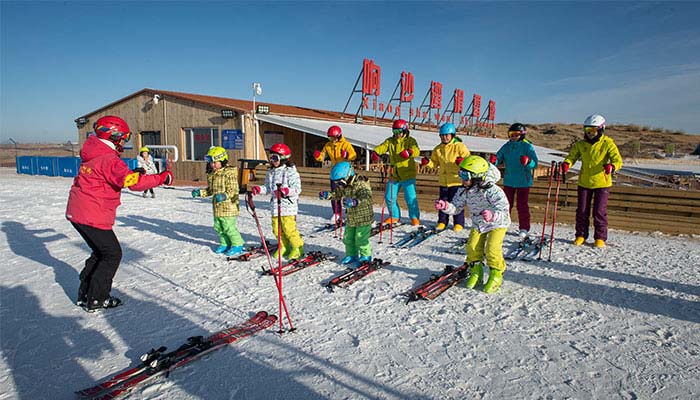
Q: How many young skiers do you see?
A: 4